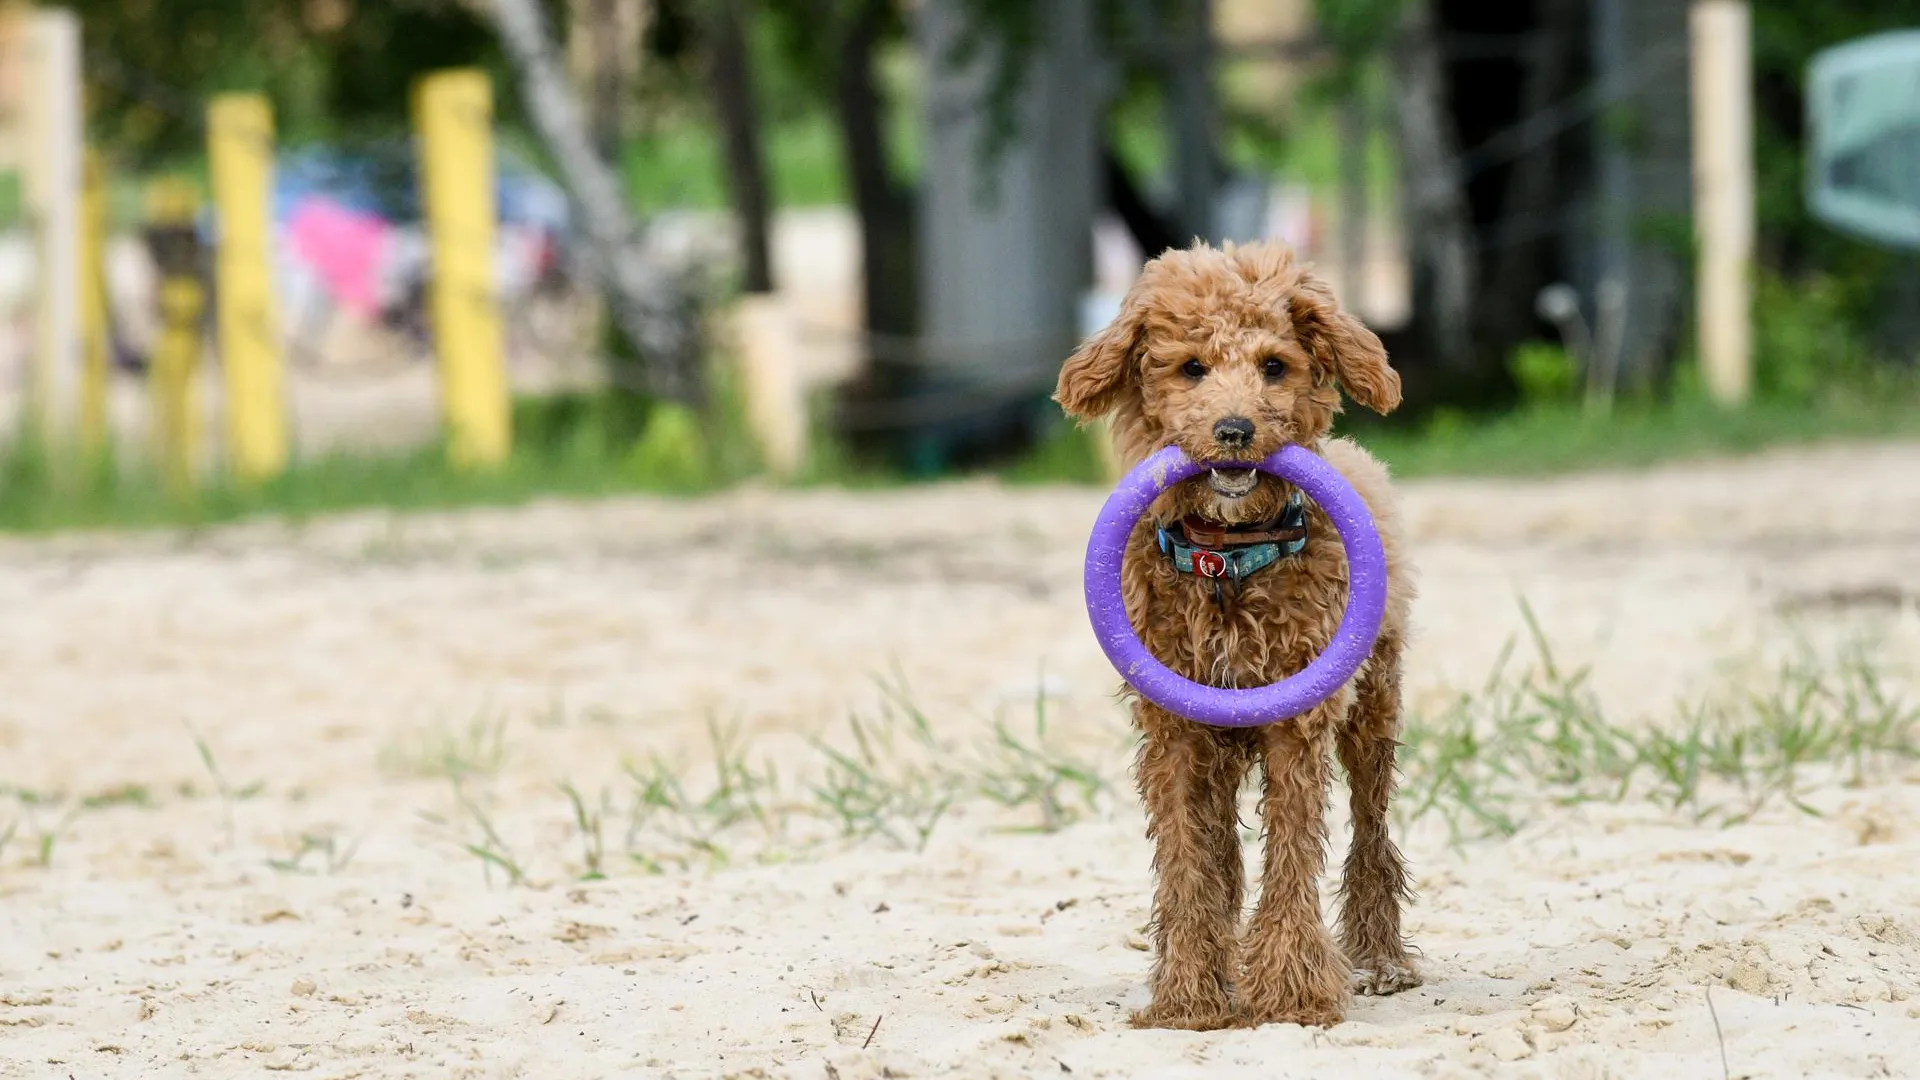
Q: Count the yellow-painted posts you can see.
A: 4